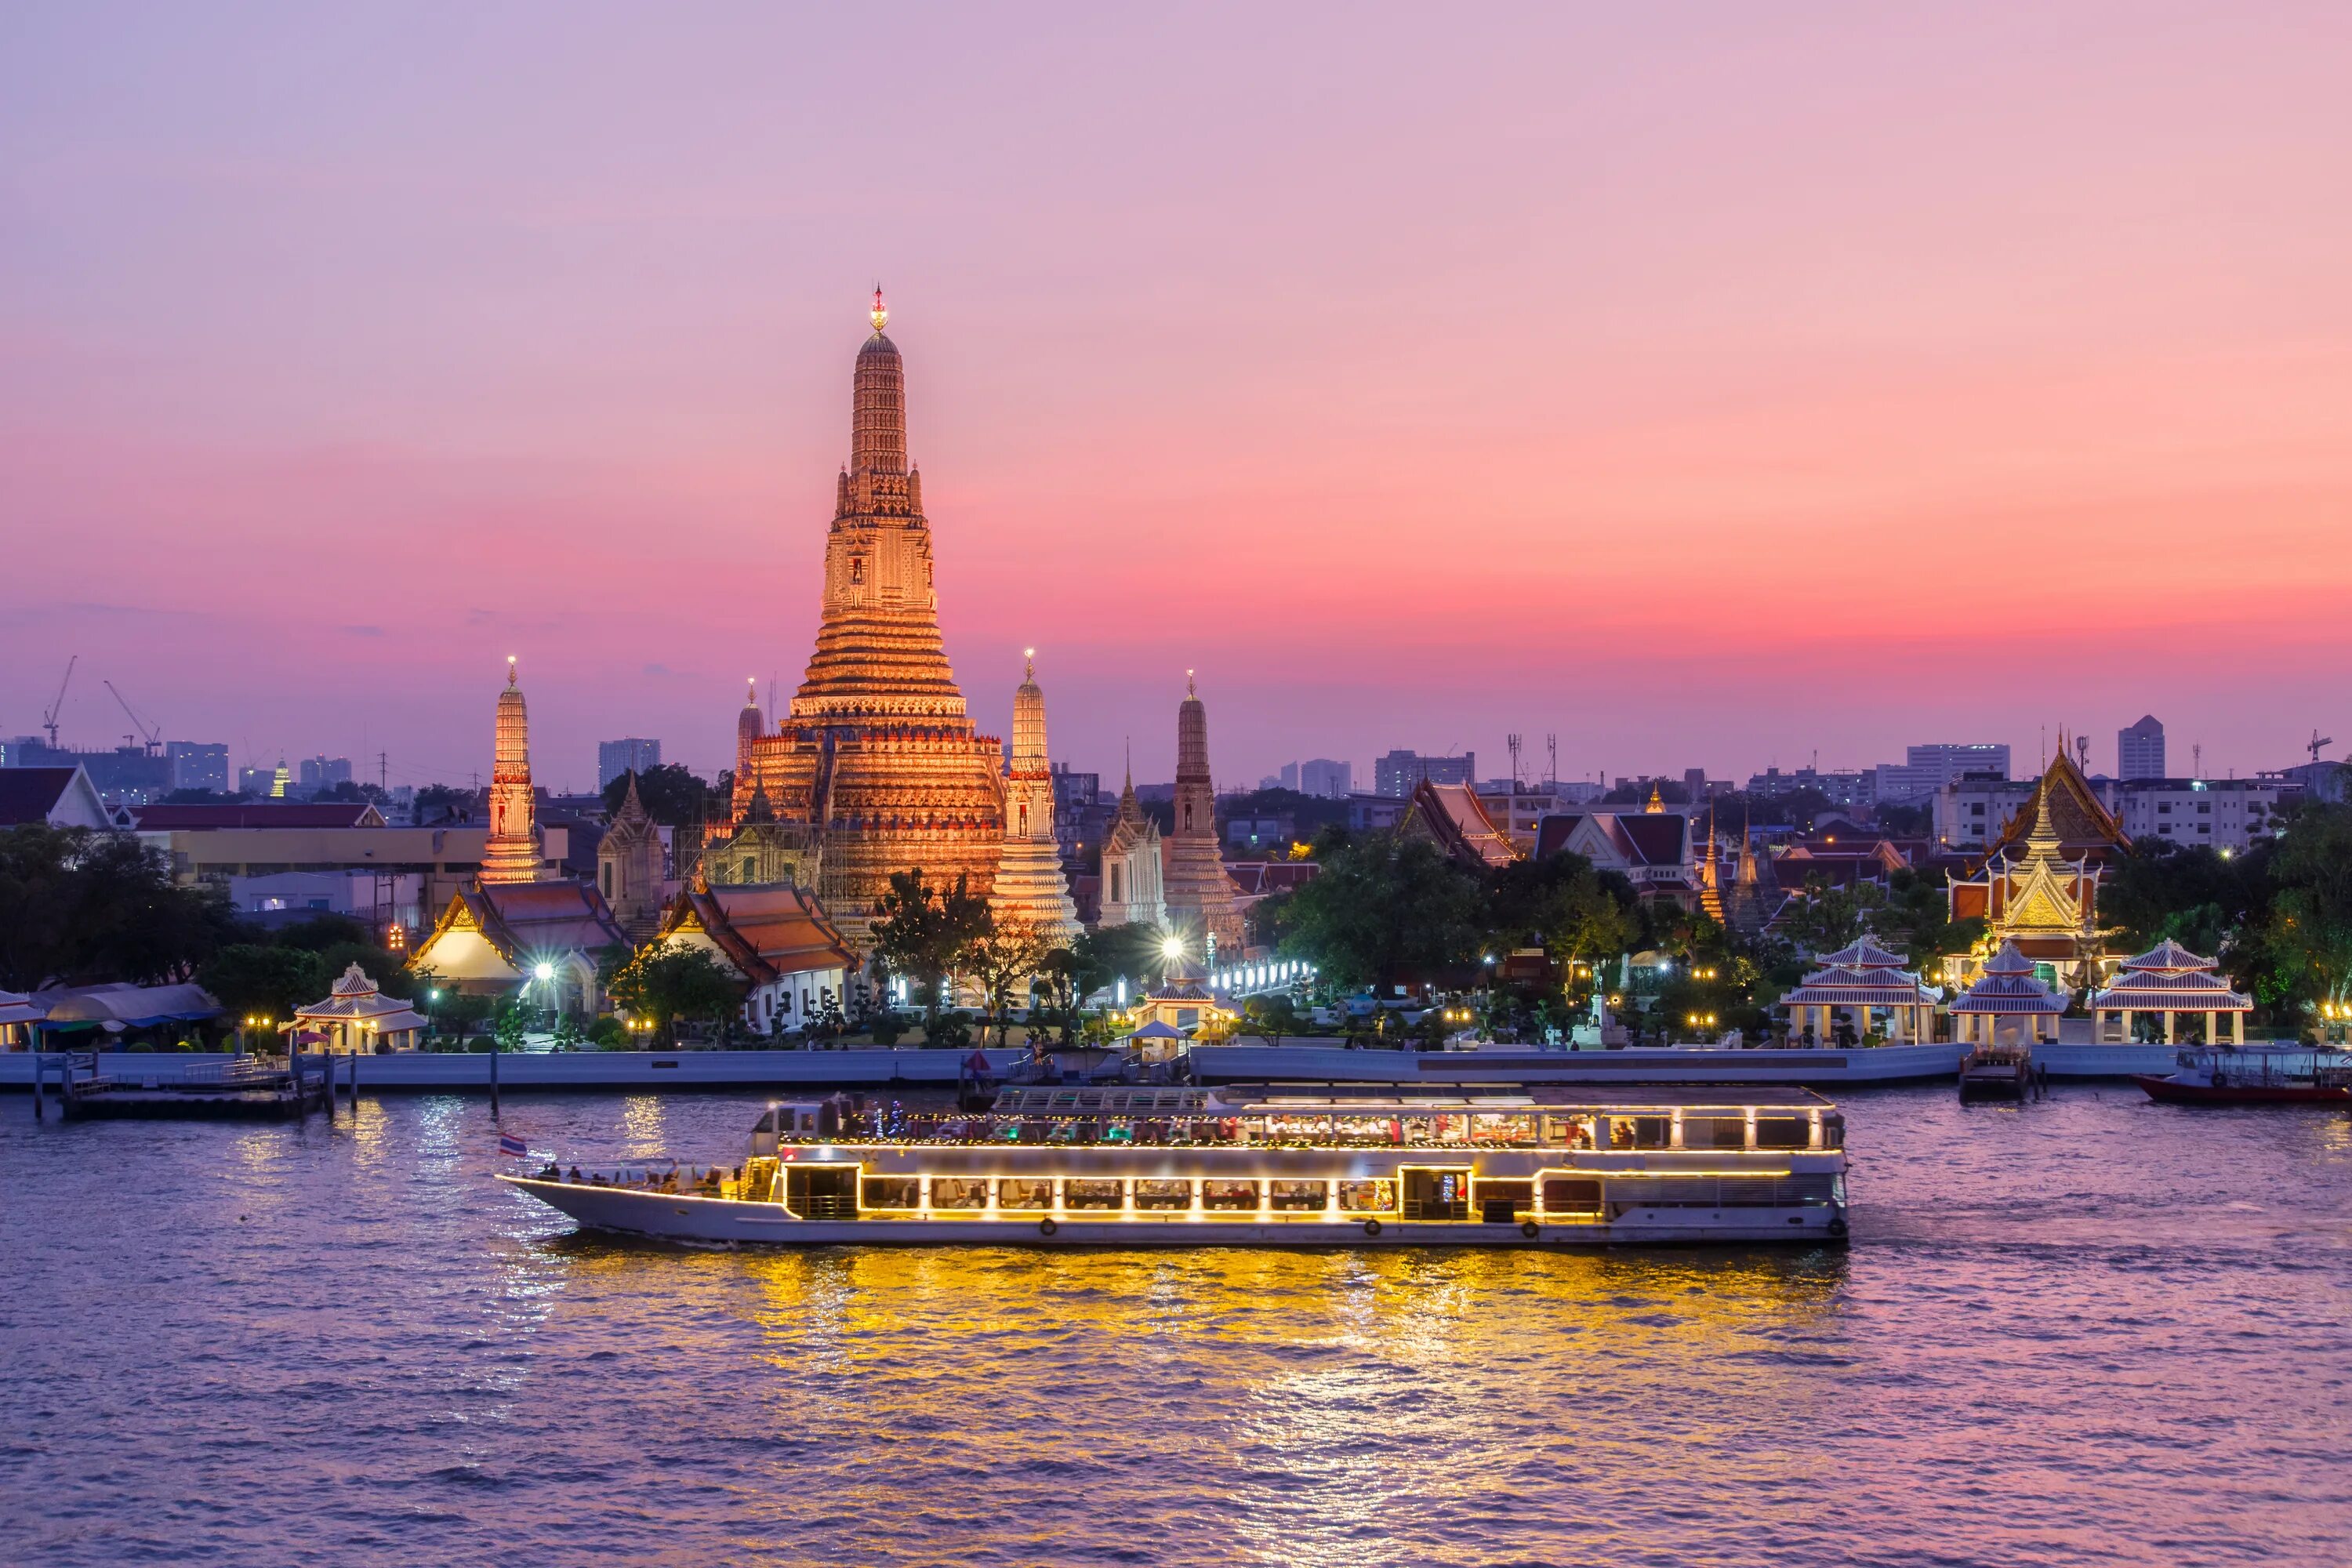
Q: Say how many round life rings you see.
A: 4